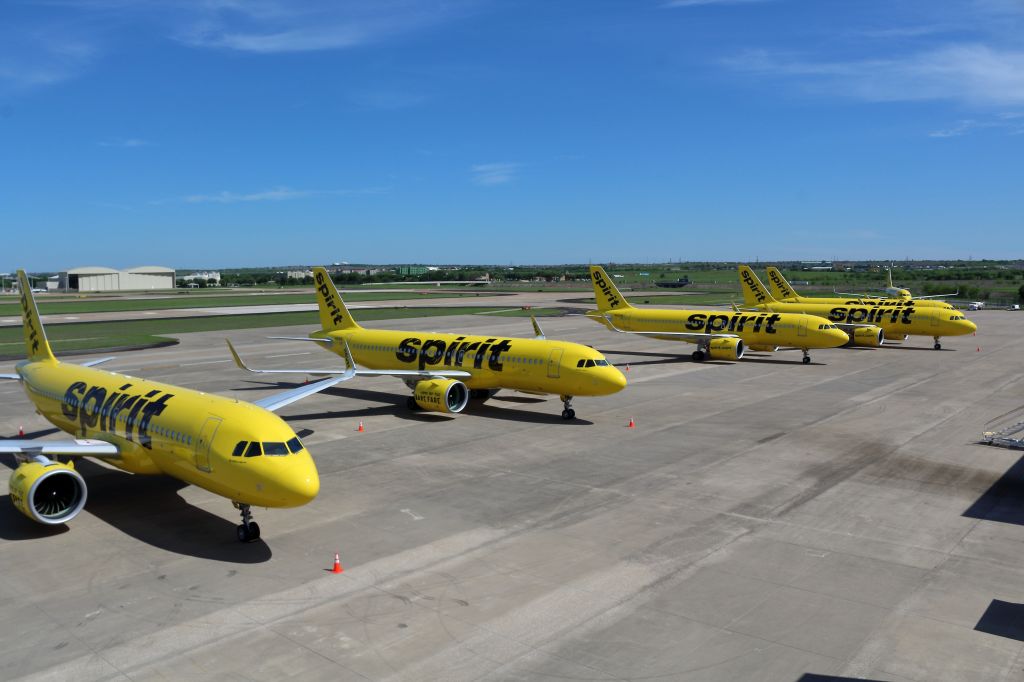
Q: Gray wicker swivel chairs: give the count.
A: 0